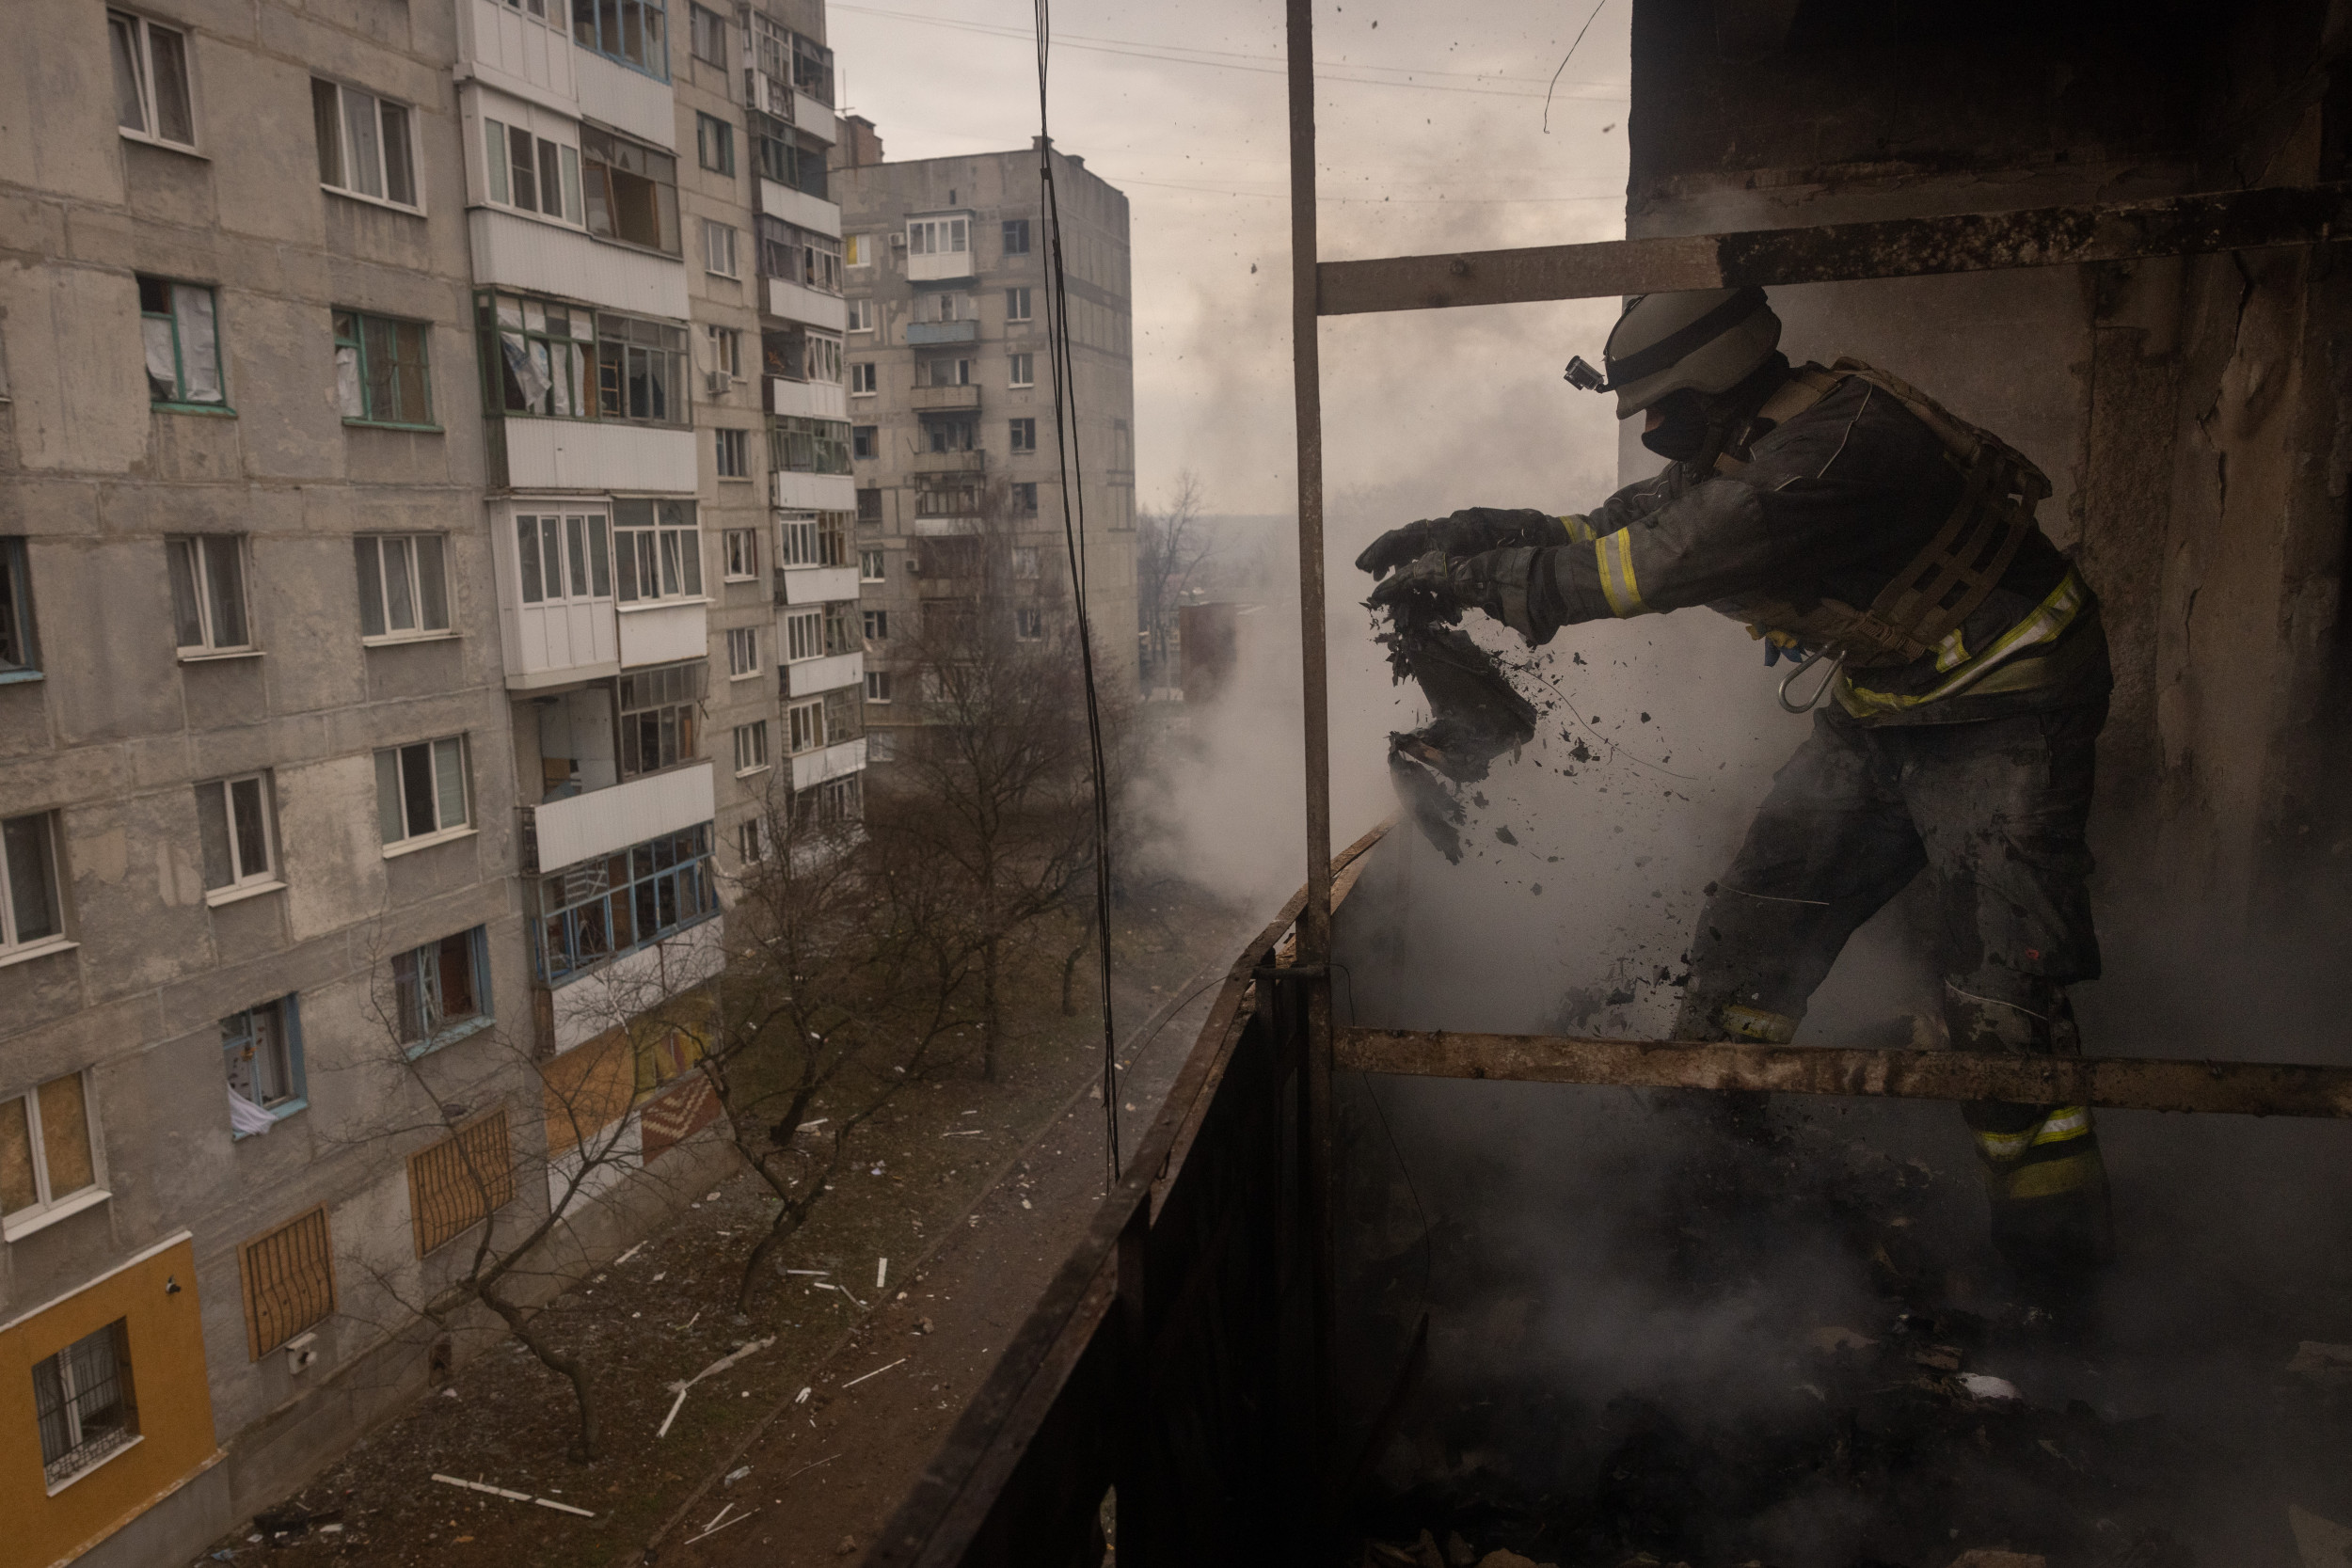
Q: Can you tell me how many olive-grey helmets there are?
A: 1